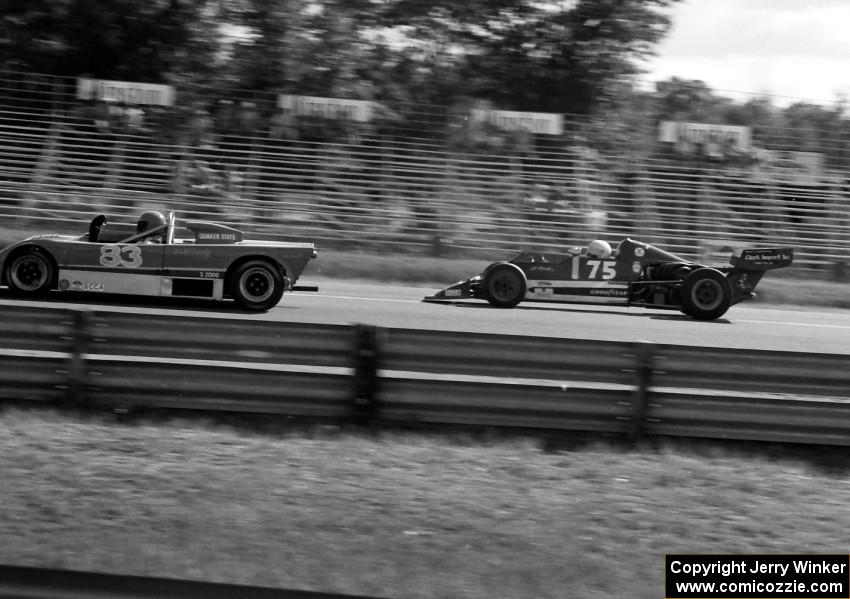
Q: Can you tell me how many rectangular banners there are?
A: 4